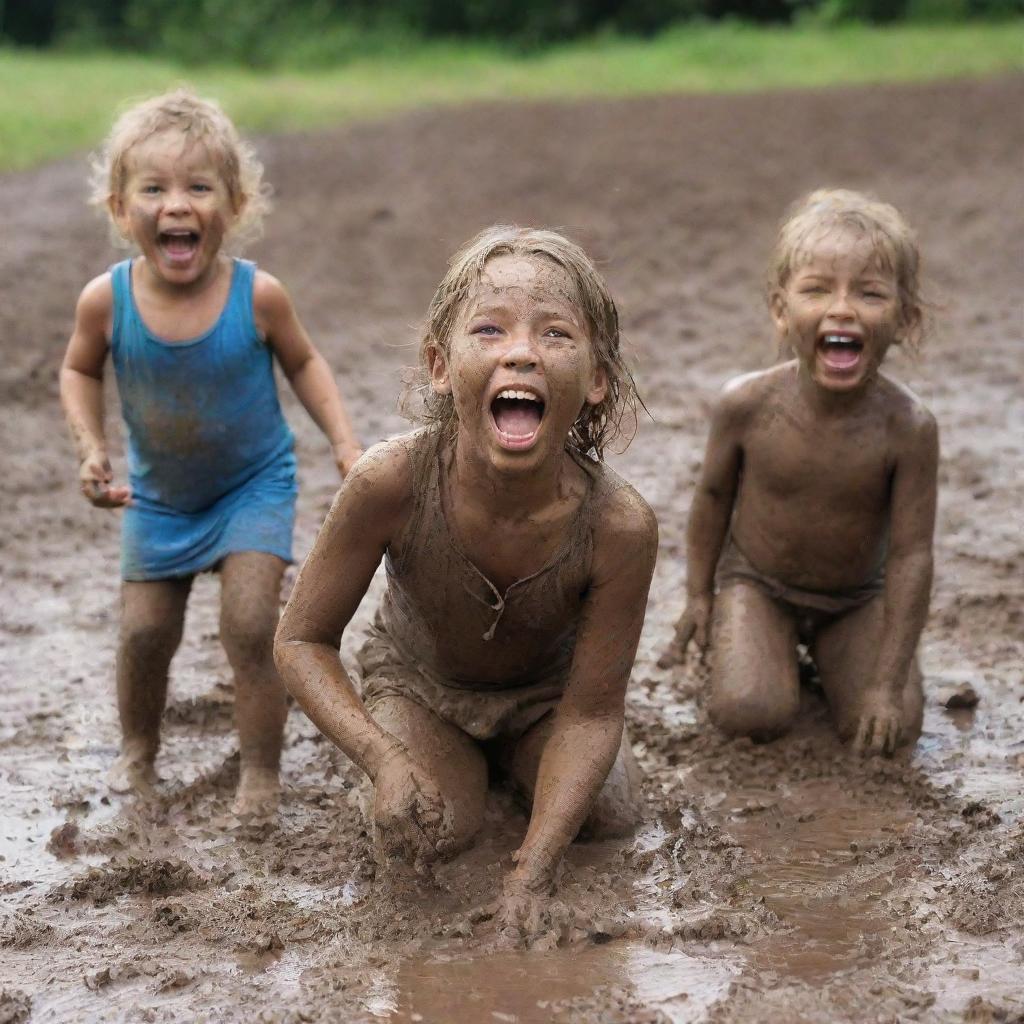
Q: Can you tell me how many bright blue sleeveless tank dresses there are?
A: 1